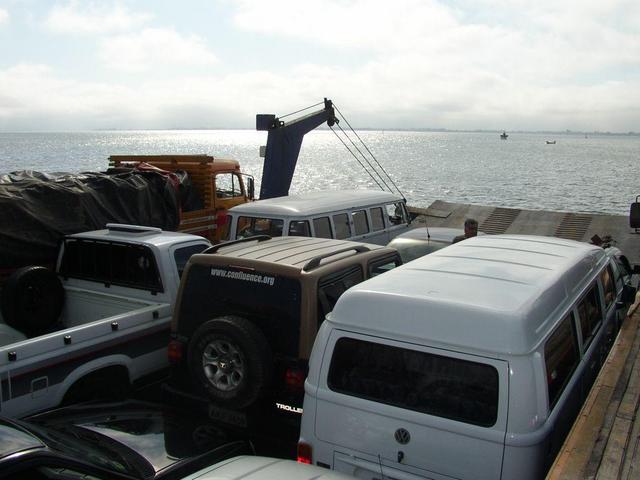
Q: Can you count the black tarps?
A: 1